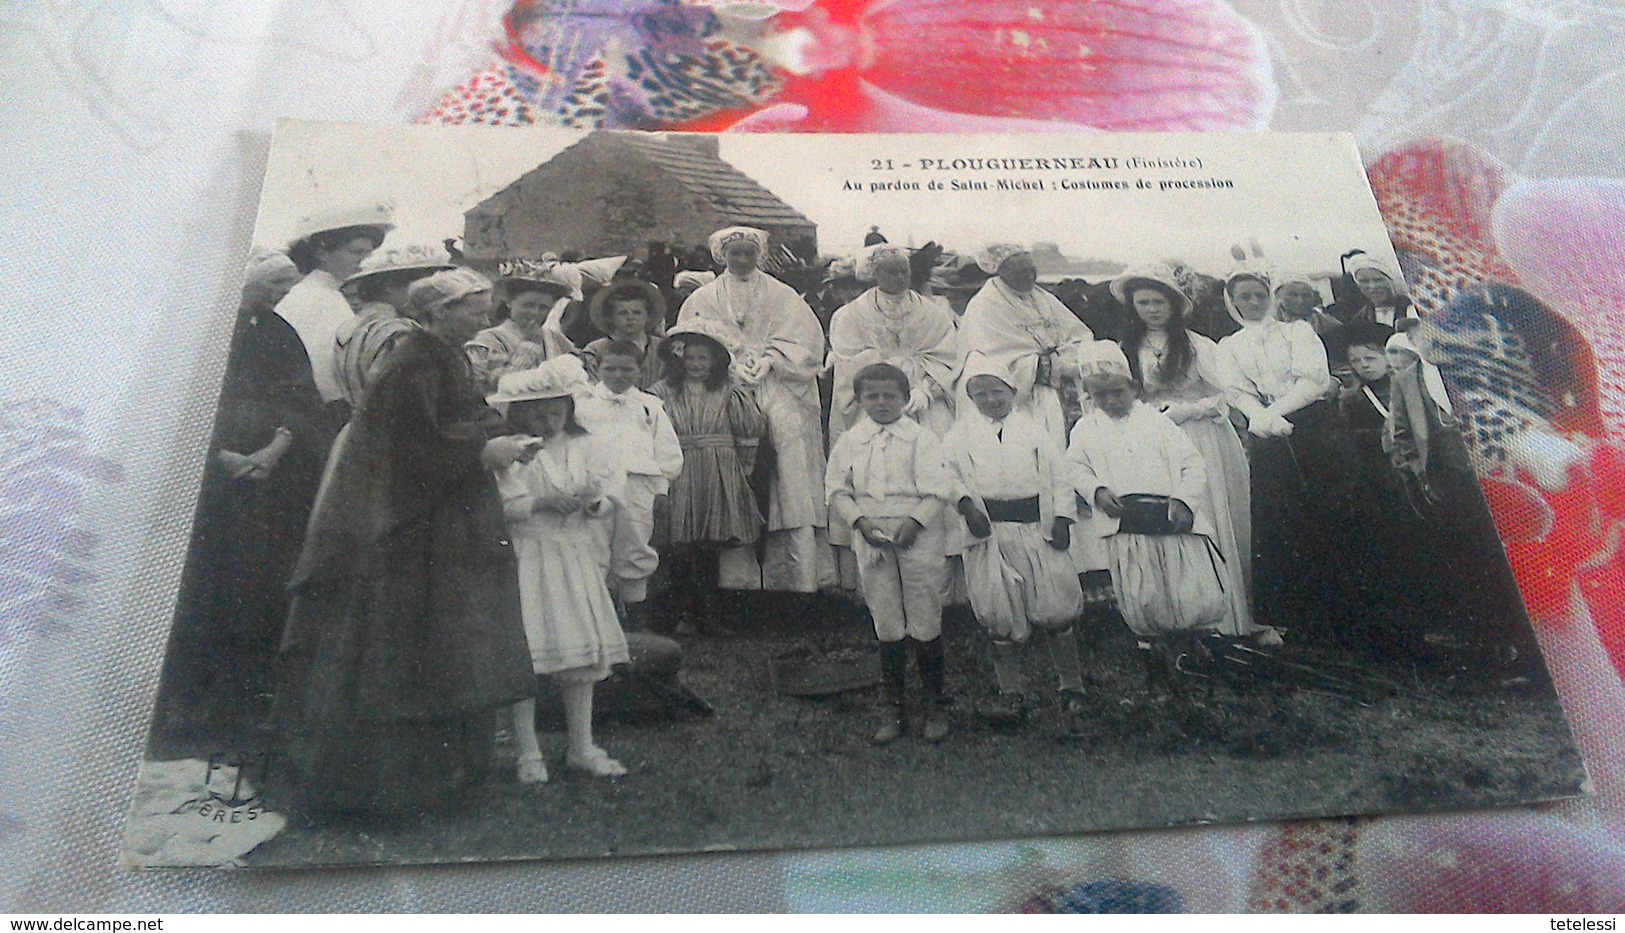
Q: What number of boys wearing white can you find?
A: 4